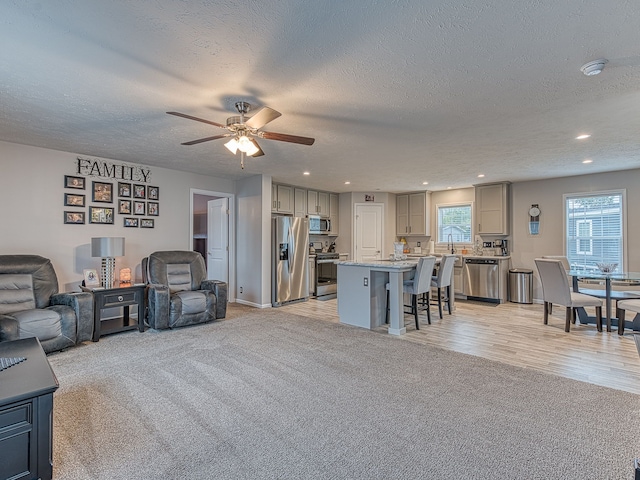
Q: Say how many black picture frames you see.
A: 13